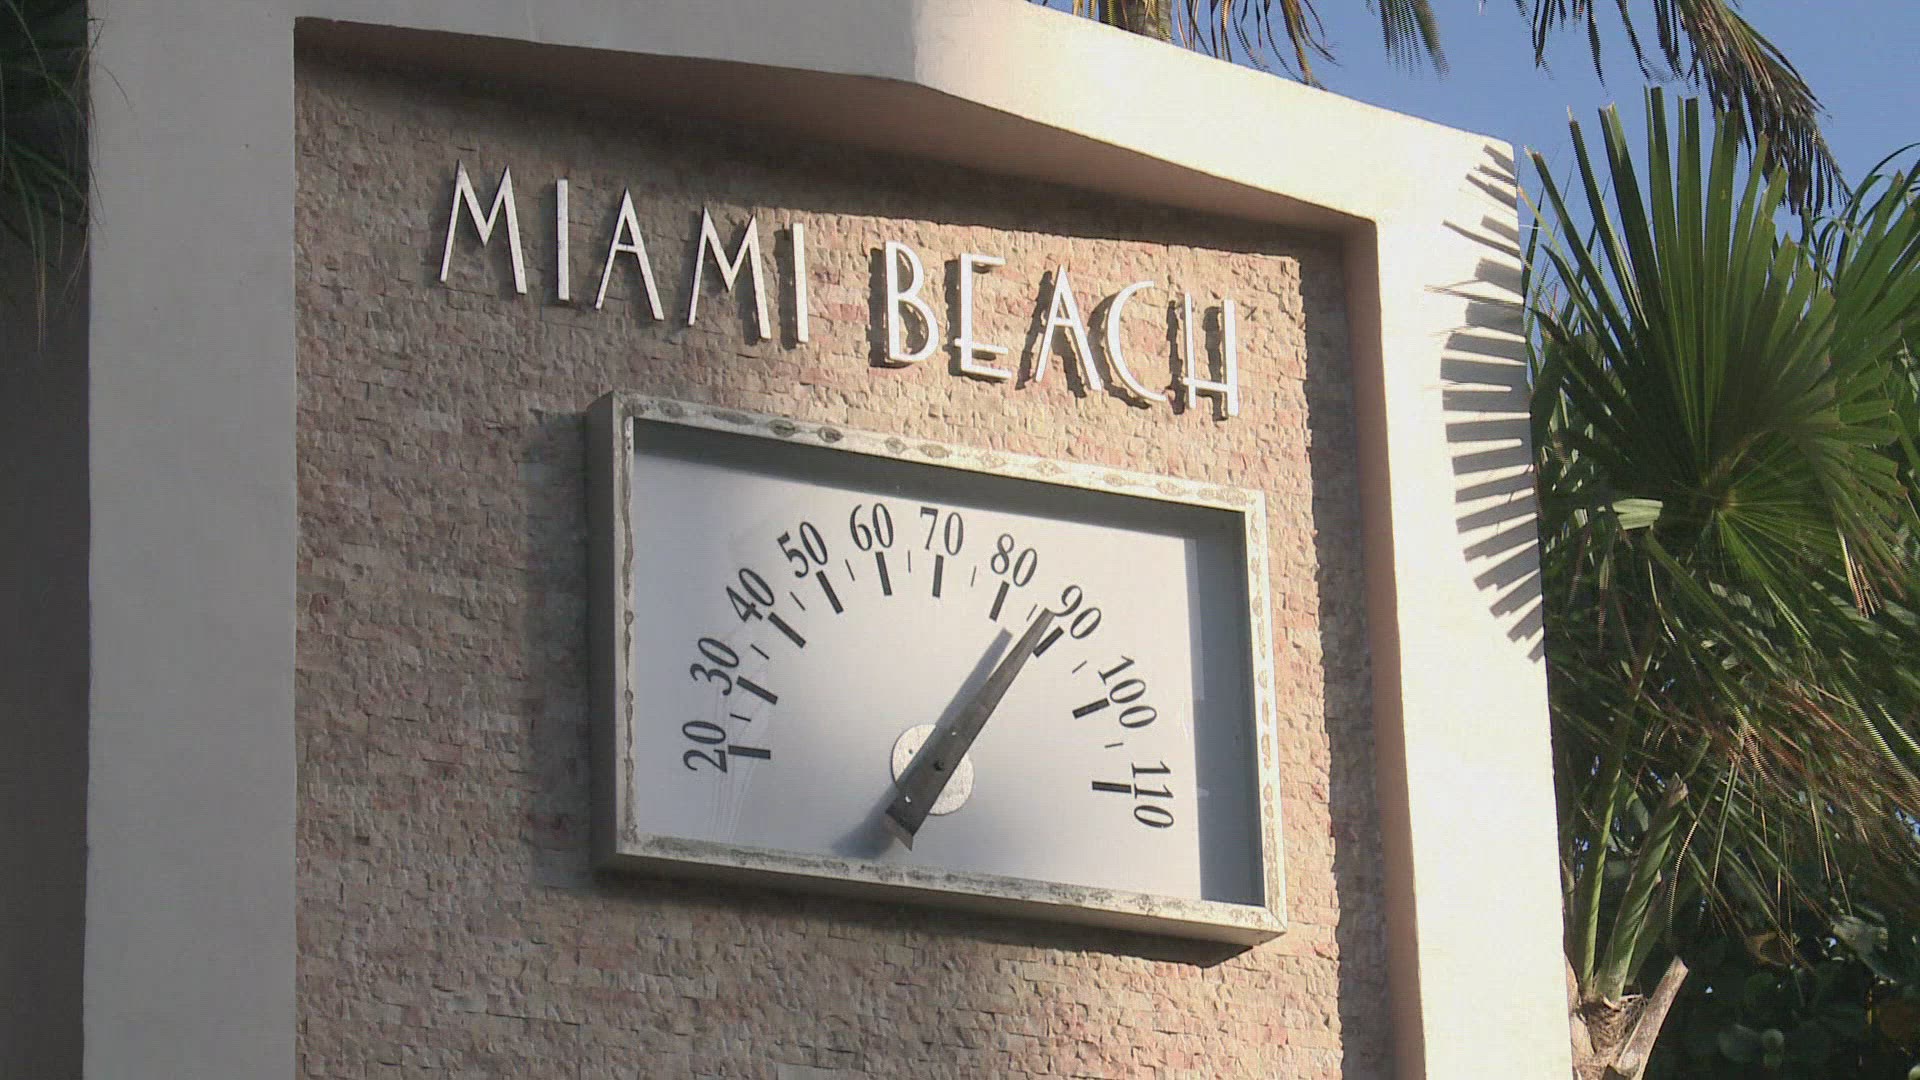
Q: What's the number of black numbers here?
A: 10